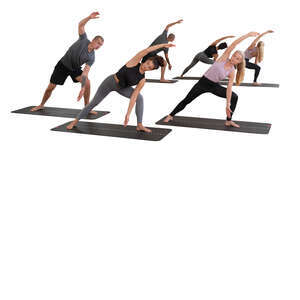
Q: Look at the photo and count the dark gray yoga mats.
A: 6